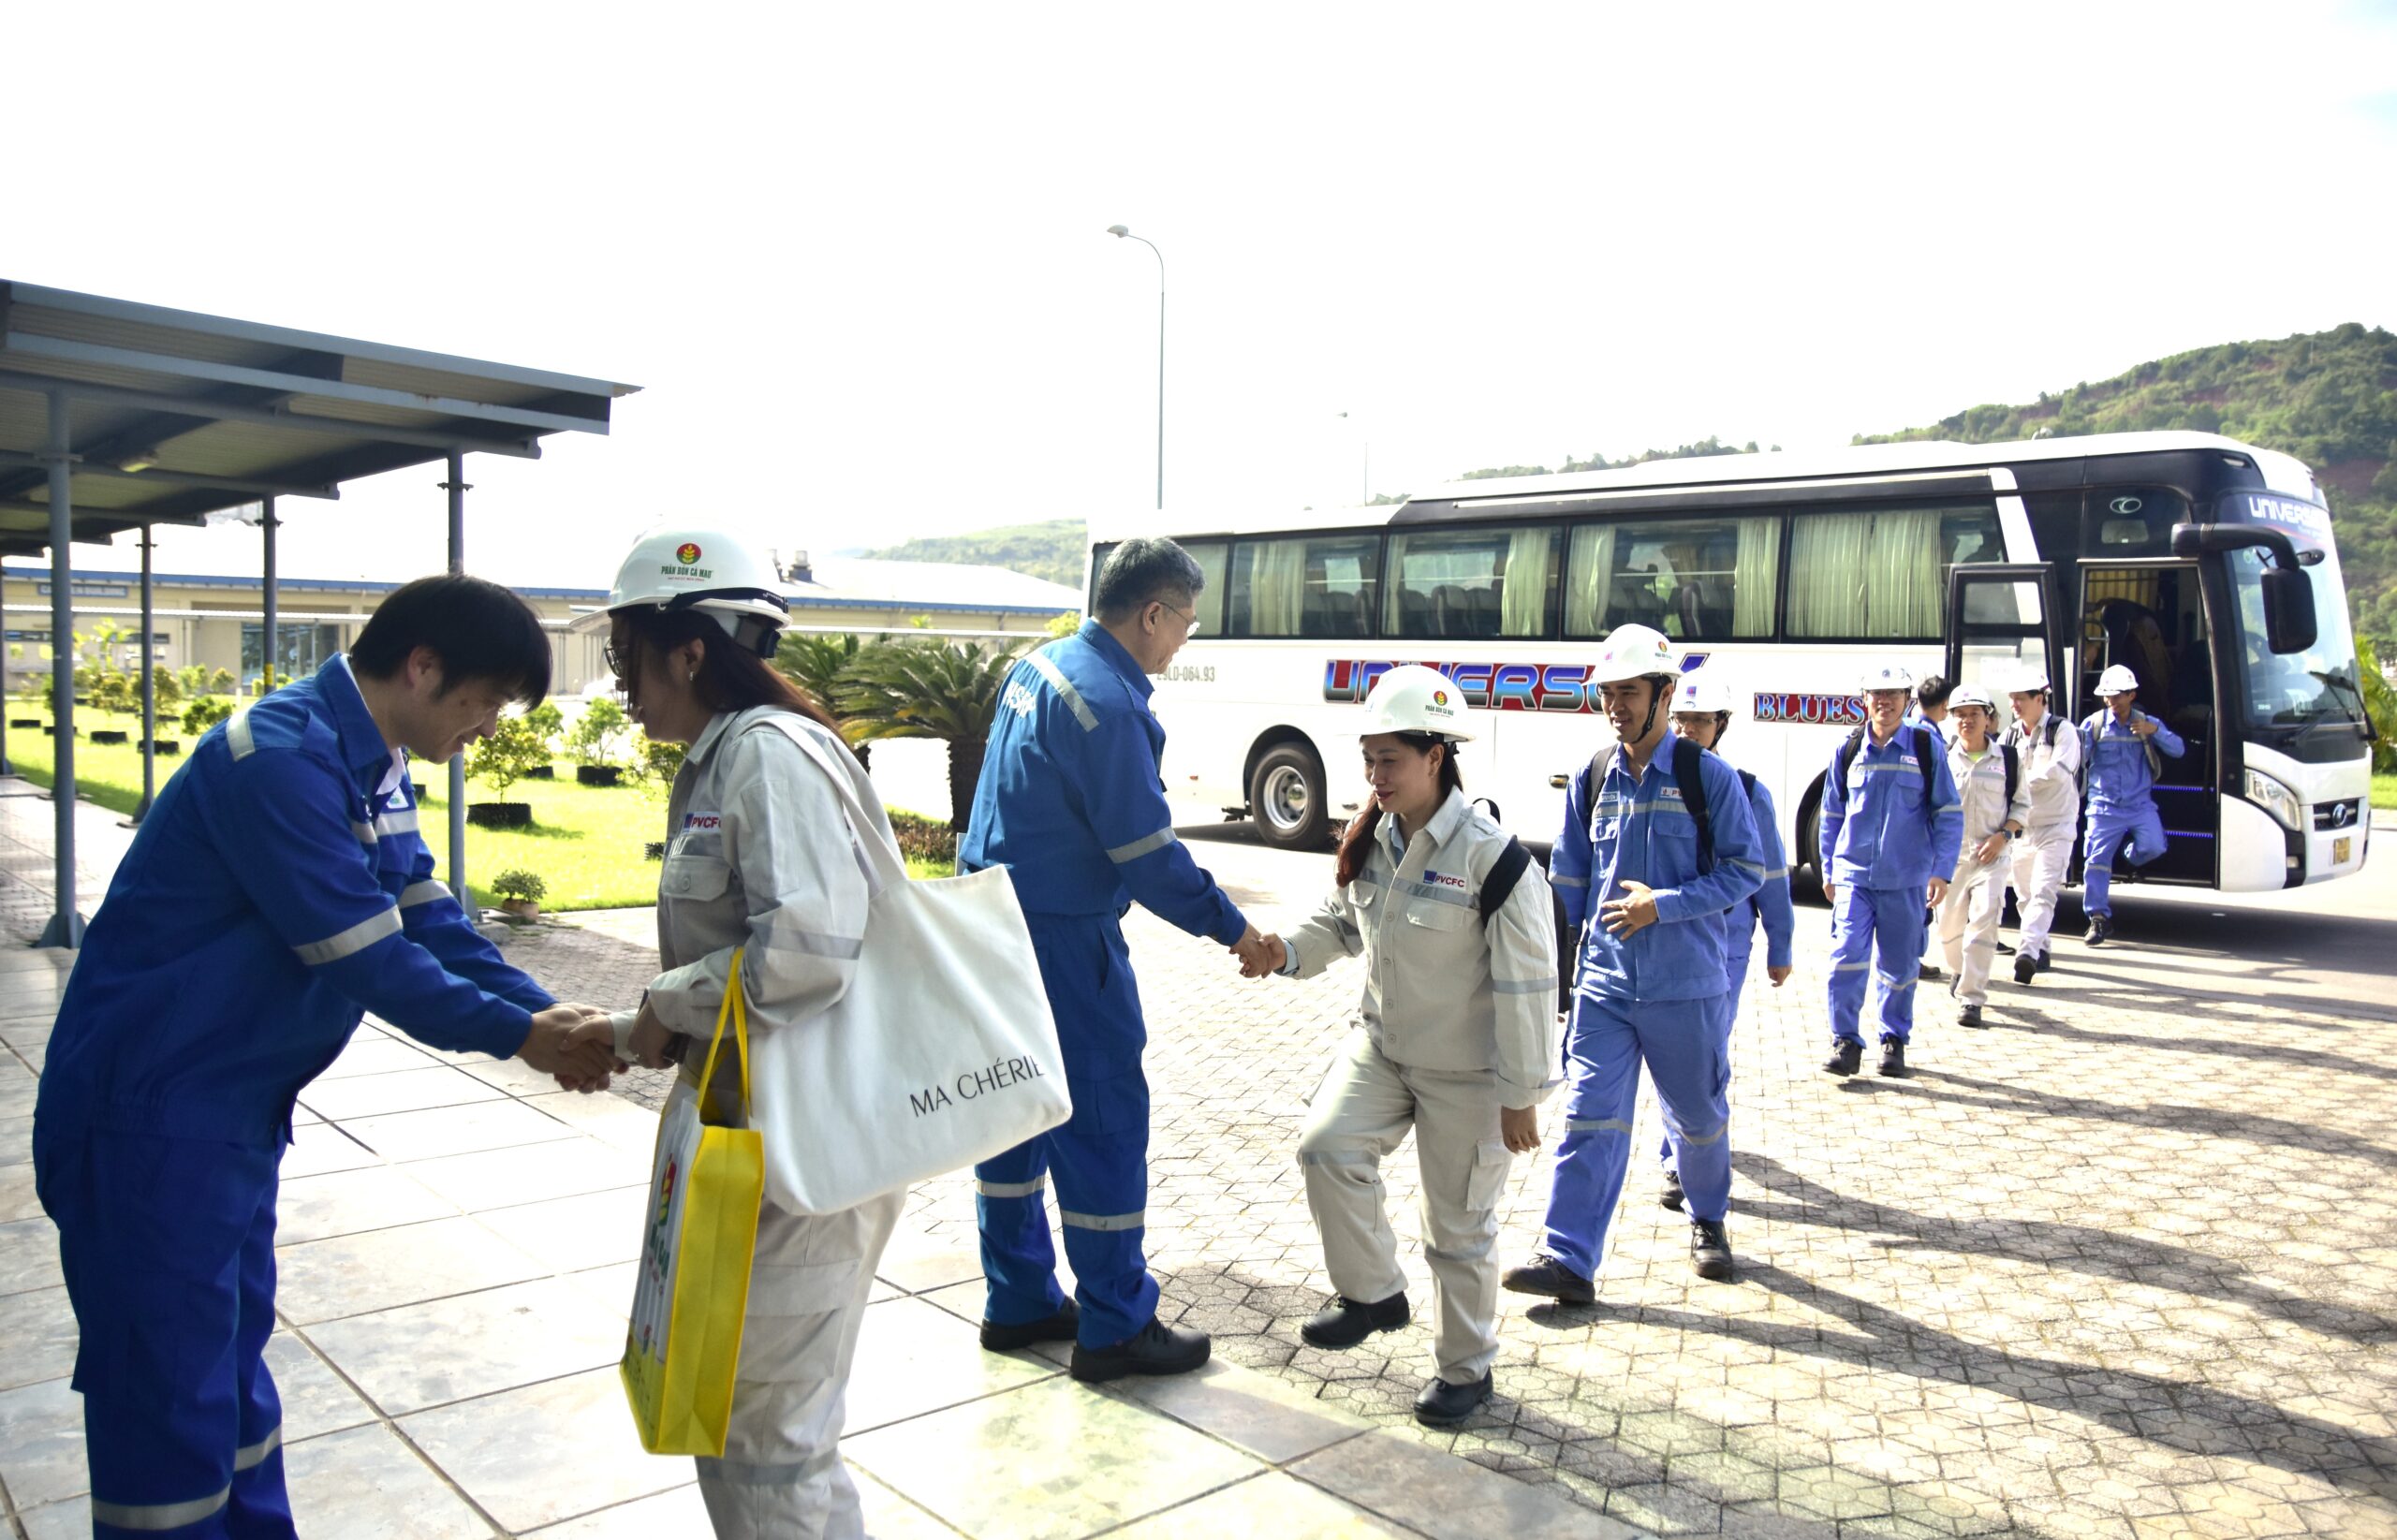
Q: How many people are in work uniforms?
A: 11